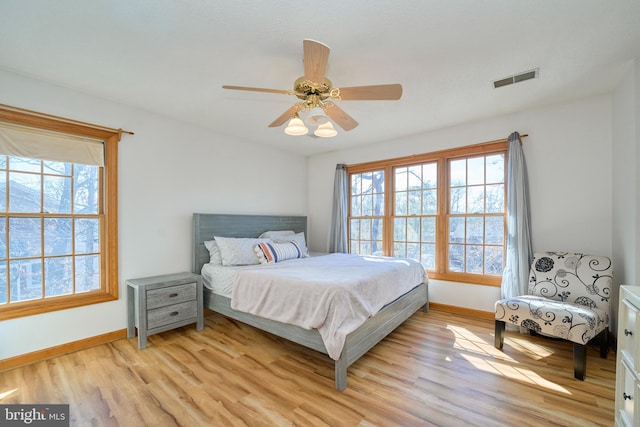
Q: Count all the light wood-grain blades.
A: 5